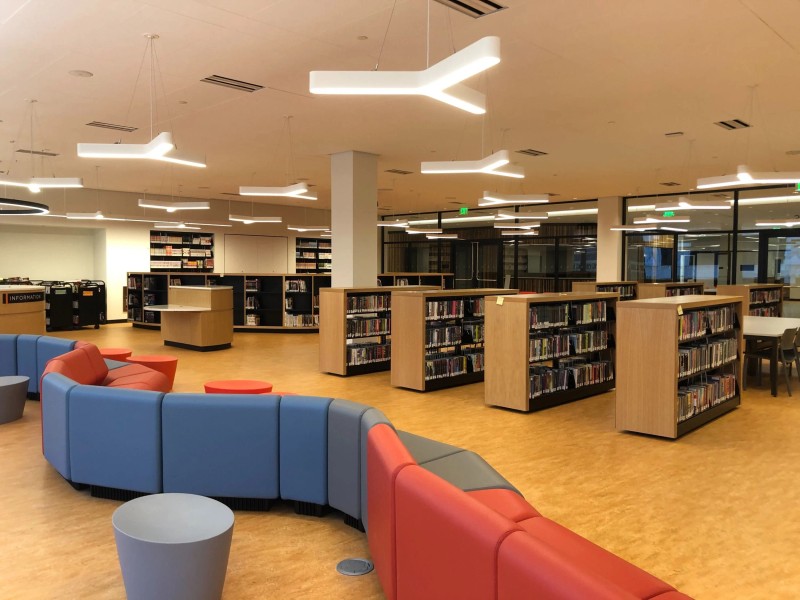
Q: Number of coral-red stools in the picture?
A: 3